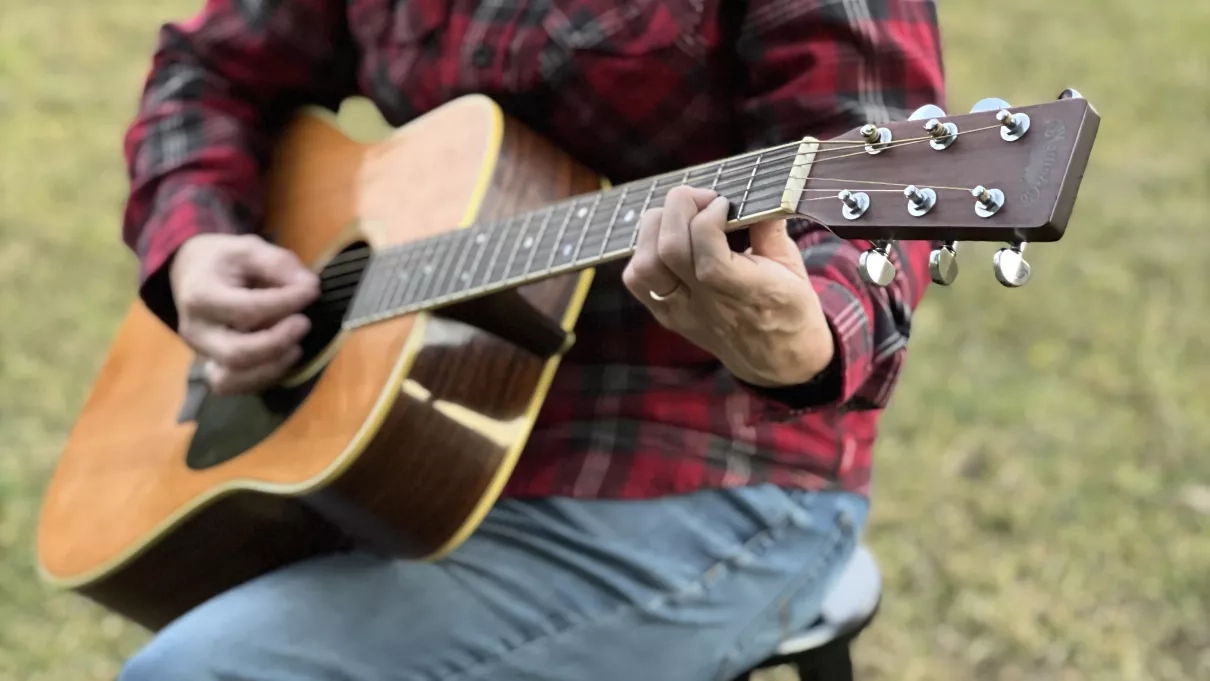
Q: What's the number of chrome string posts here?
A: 6